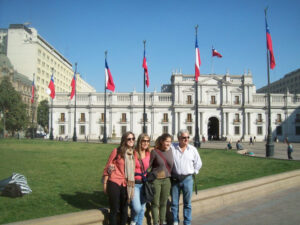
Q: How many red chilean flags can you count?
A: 8